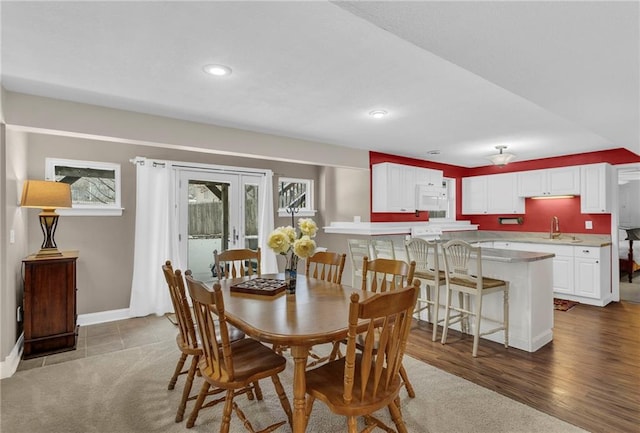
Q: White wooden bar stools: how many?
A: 4